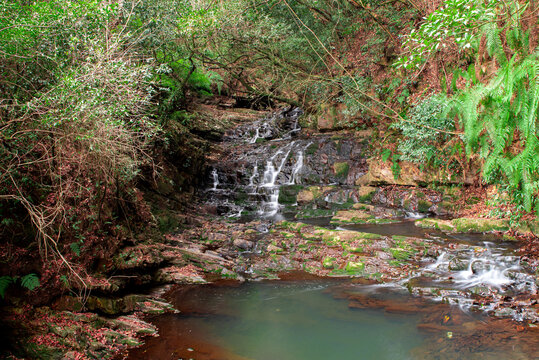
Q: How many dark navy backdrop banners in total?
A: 0